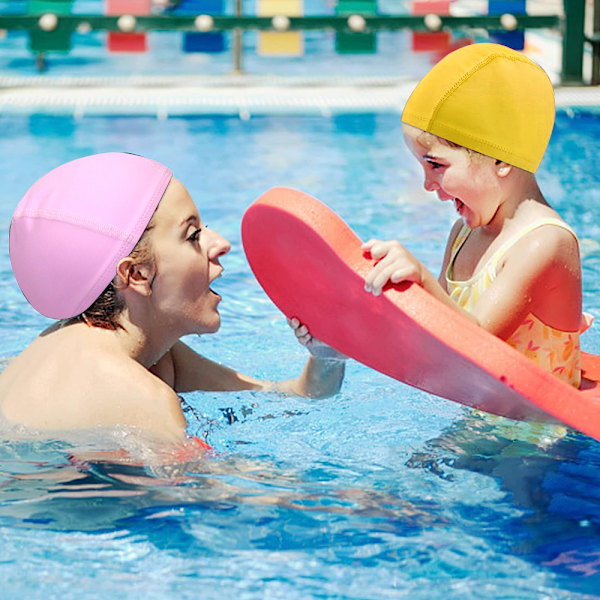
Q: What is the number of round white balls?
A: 7